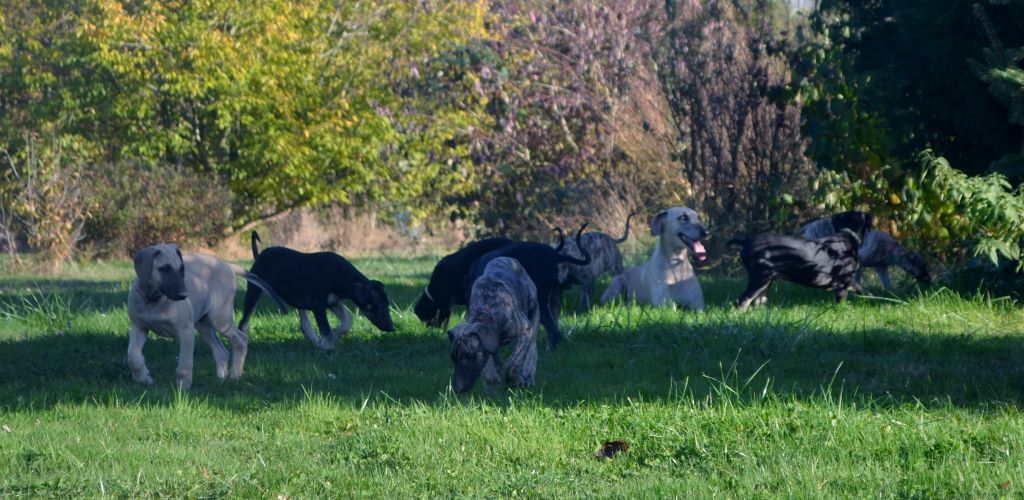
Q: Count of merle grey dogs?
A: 3